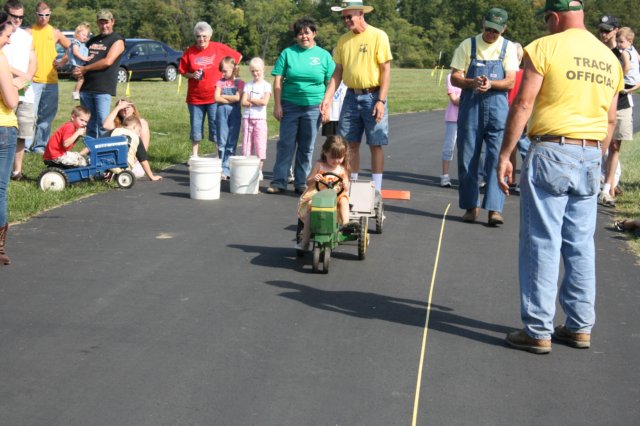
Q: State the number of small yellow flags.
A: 4